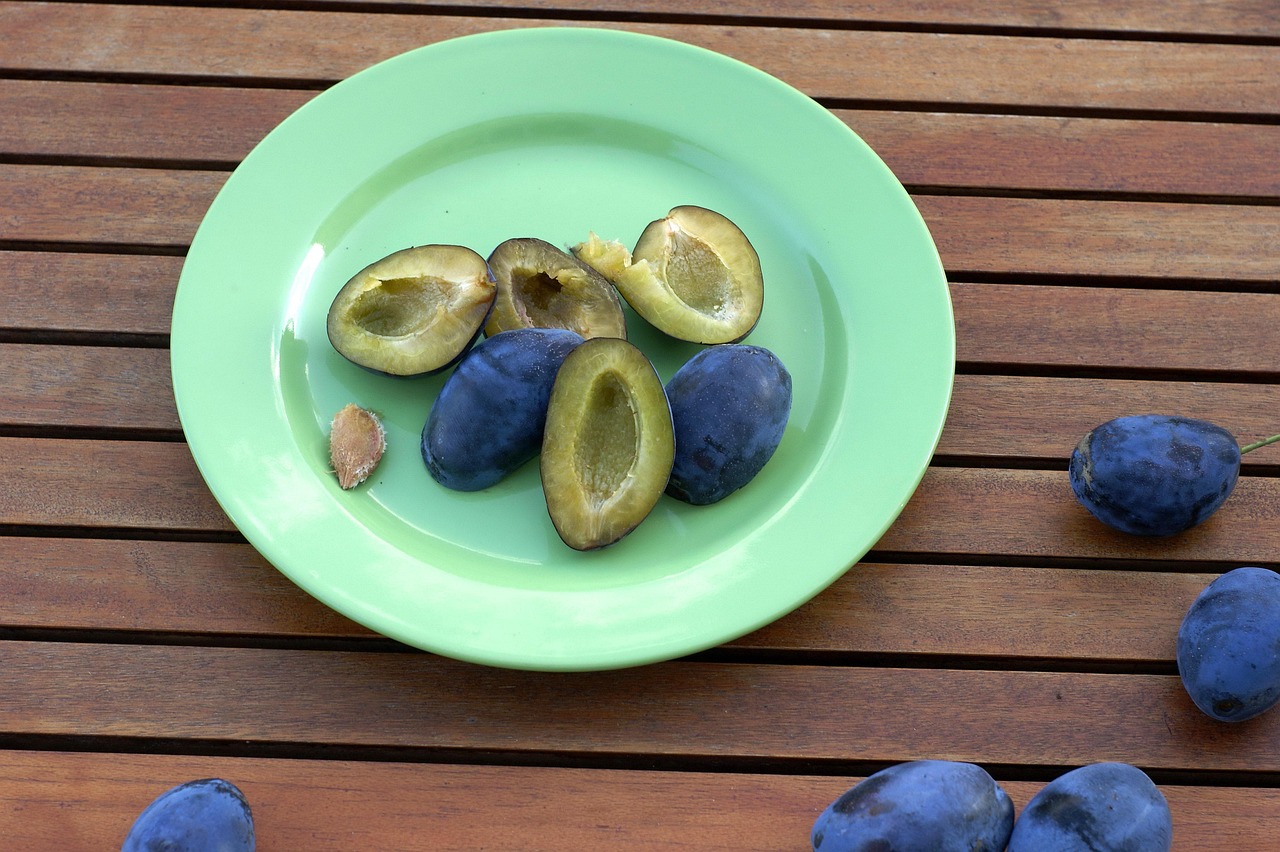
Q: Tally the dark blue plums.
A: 7